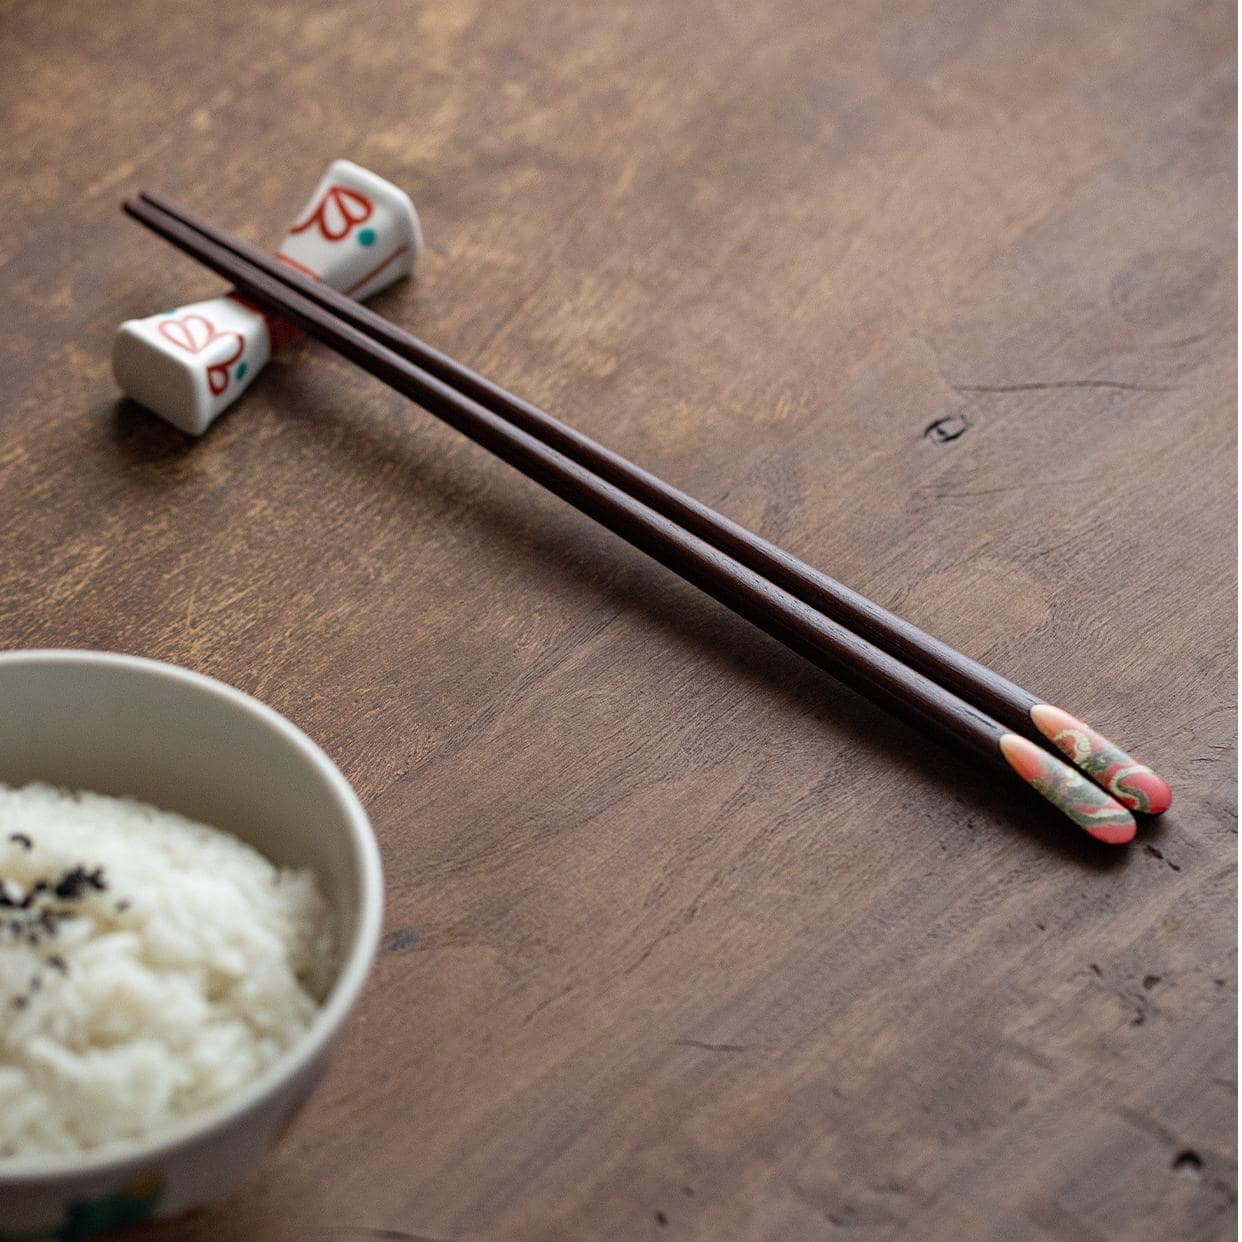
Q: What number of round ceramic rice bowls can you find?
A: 1